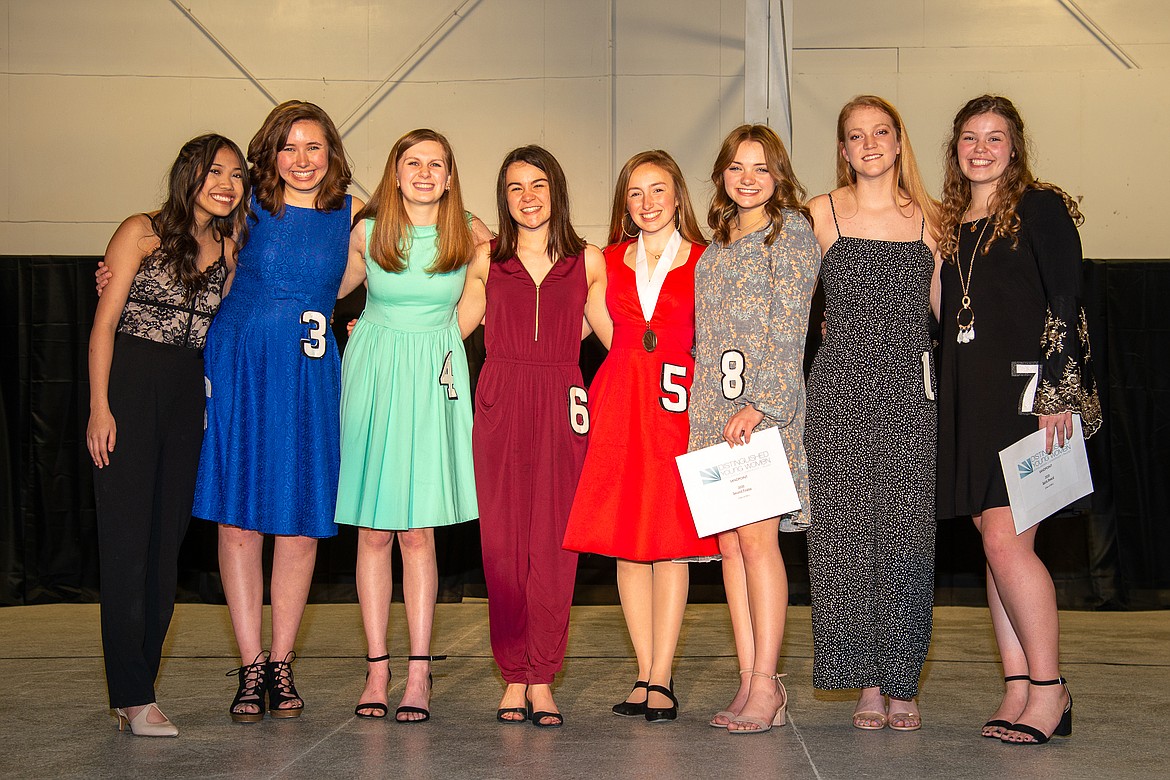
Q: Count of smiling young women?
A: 8